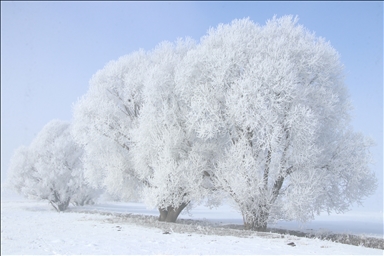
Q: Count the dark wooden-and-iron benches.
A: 0